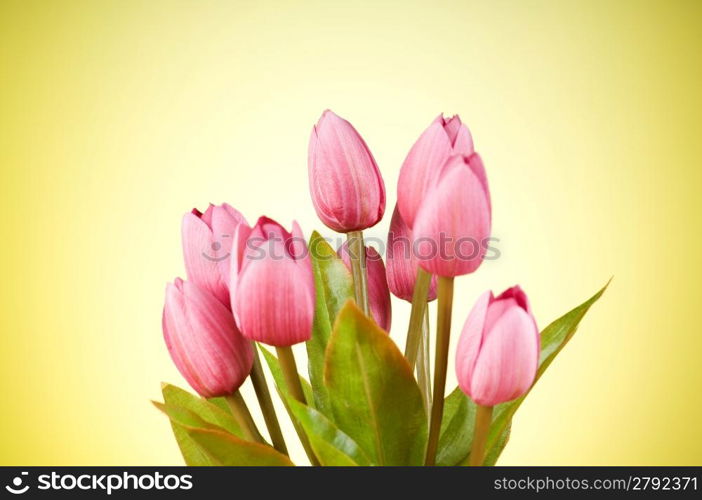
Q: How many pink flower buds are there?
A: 9